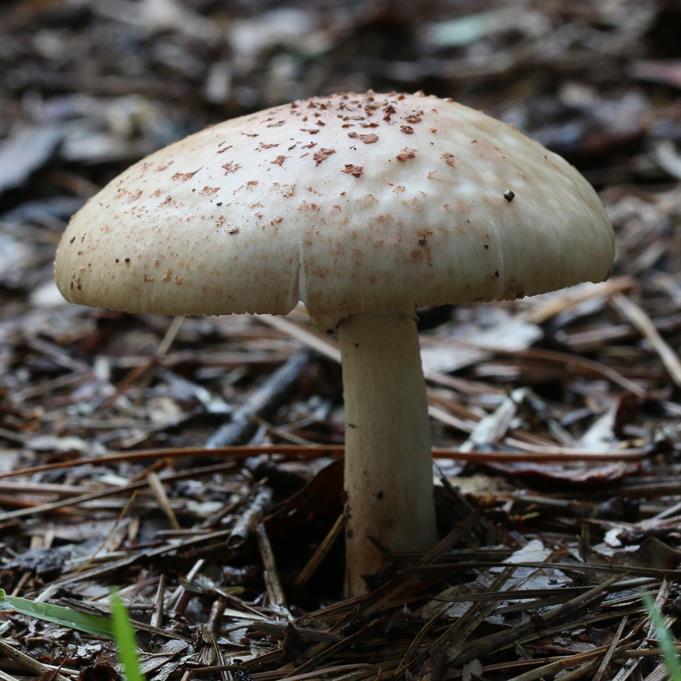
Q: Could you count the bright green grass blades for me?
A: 3